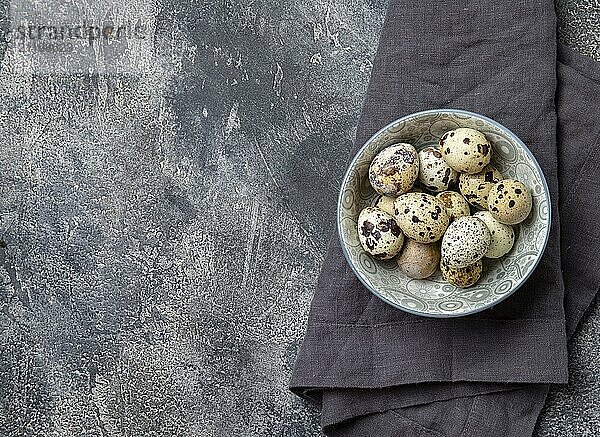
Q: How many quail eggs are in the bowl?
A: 13